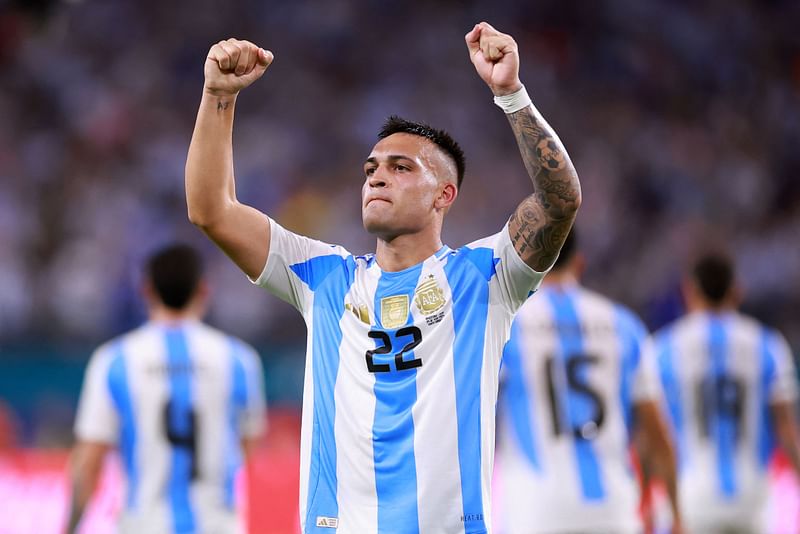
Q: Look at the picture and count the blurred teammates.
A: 3